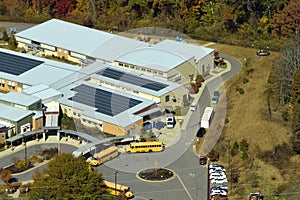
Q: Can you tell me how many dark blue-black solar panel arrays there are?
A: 3